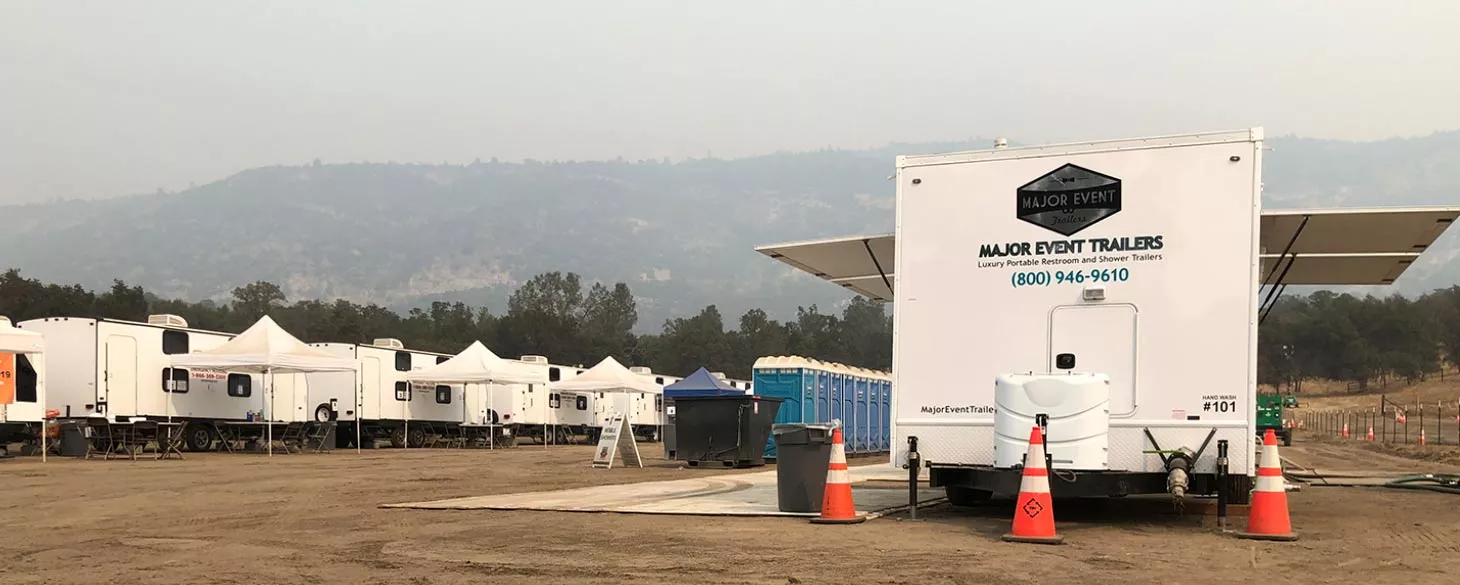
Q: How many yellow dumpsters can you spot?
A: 0